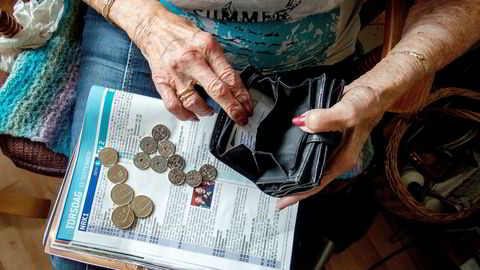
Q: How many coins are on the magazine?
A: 14